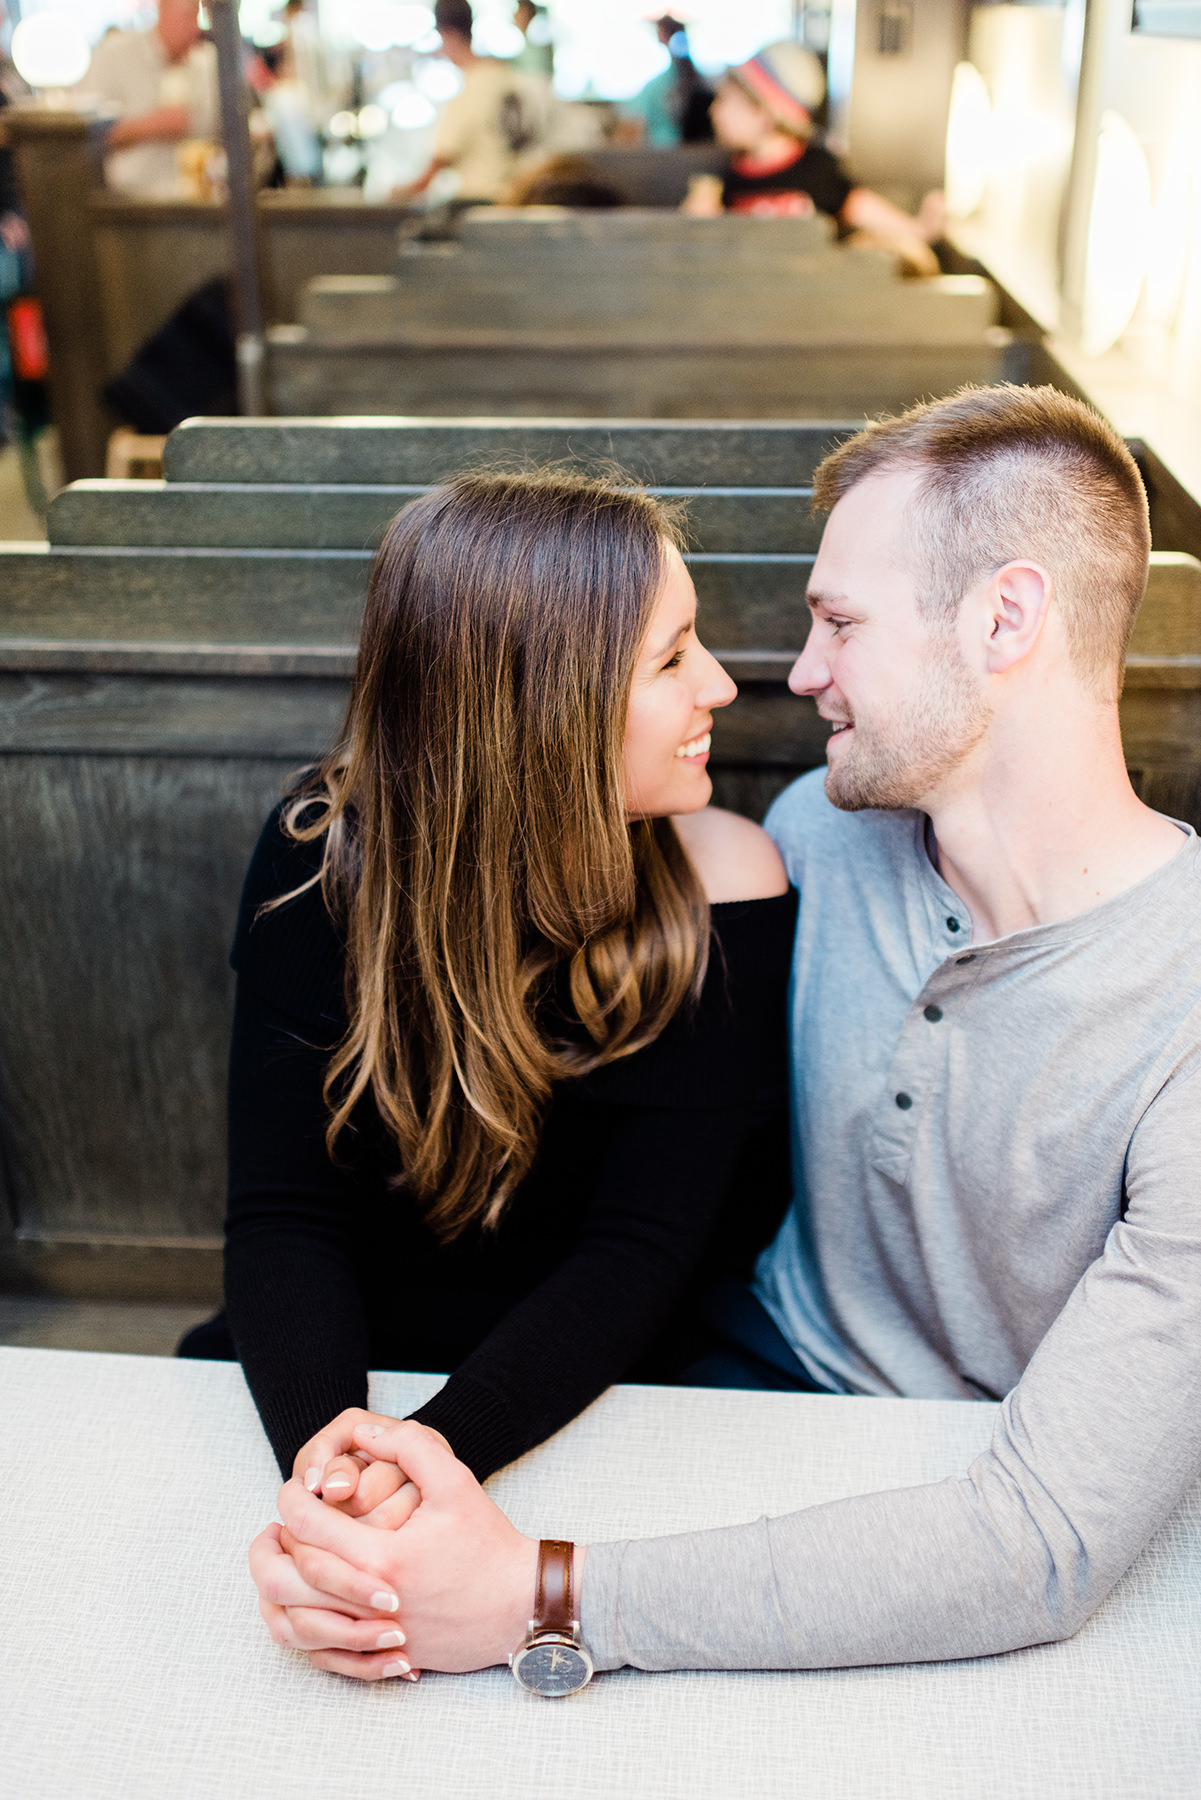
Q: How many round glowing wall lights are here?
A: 2